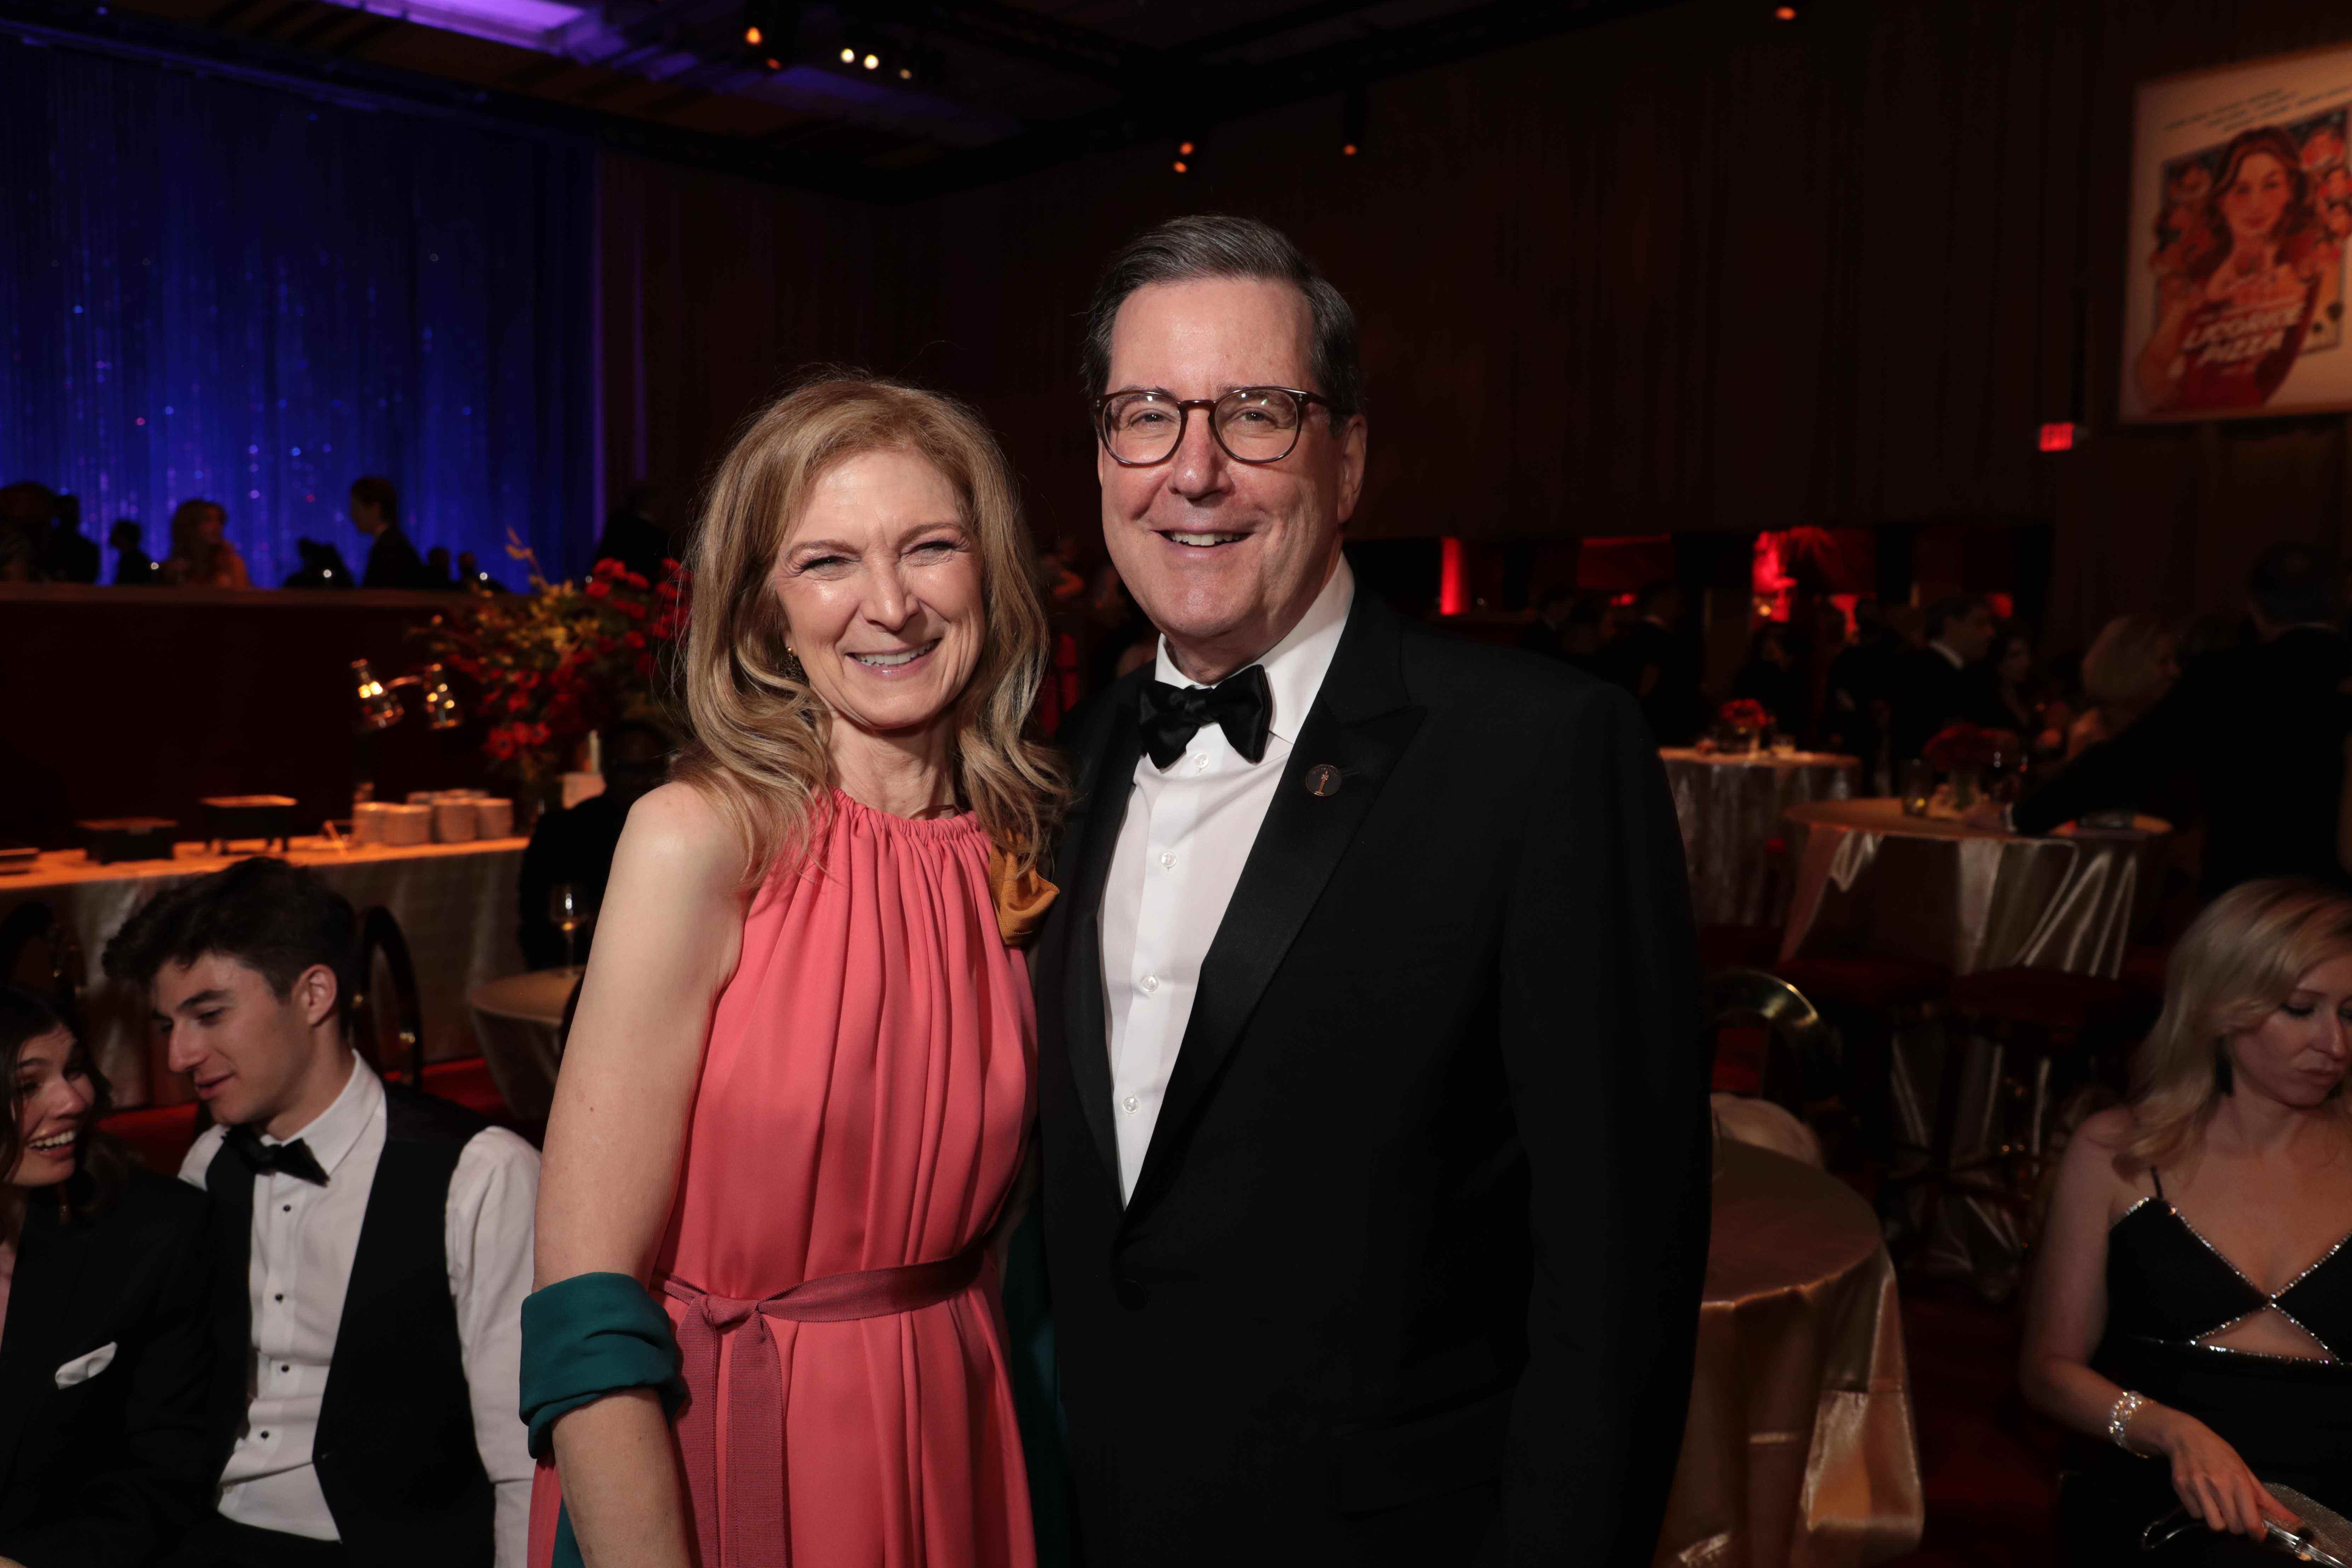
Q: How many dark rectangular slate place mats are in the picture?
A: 0